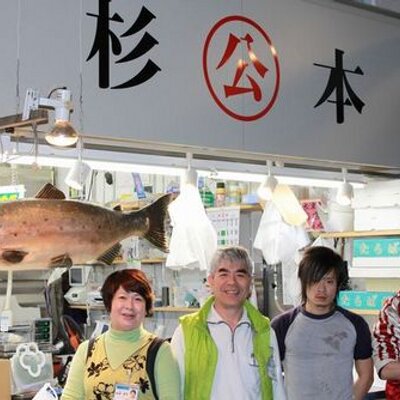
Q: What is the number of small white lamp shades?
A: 4